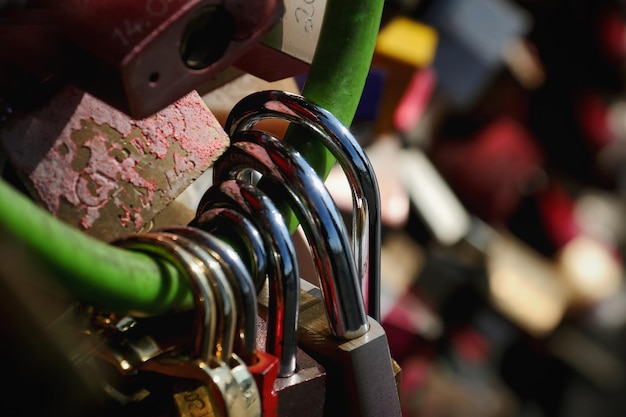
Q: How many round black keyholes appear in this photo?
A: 1